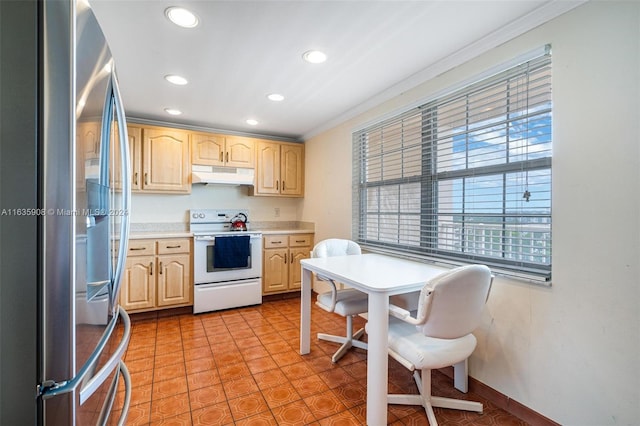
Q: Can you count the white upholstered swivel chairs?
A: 2